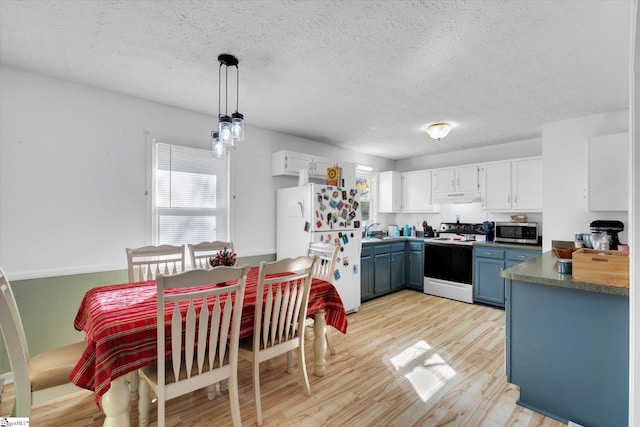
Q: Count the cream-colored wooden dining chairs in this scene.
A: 6